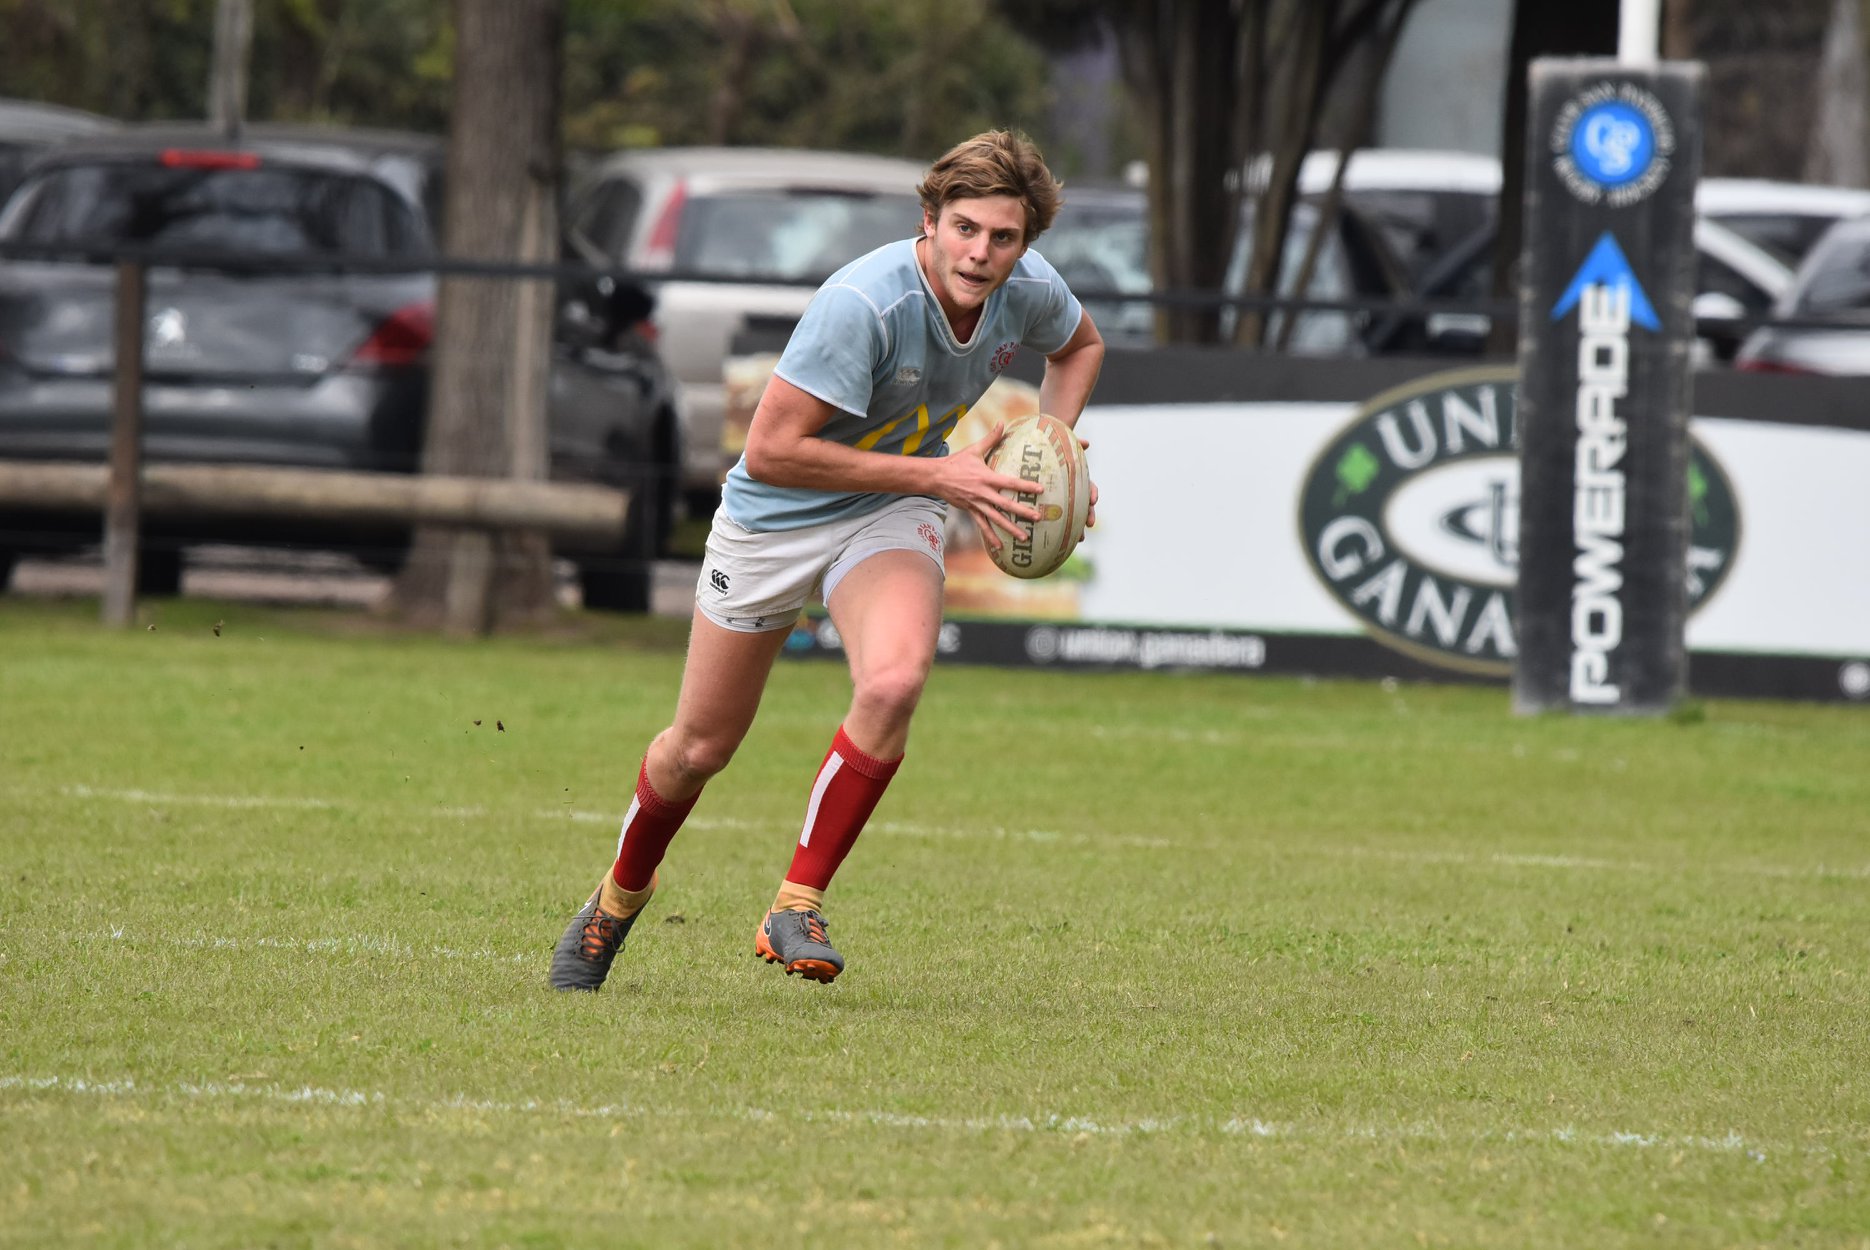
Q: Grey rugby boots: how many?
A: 2